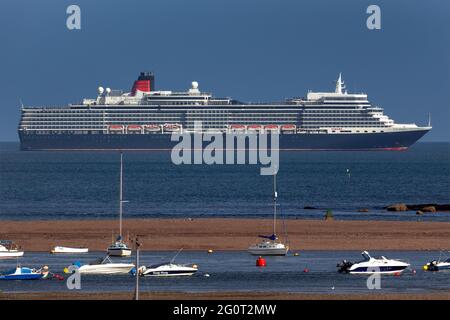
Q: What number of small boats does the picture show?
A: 9